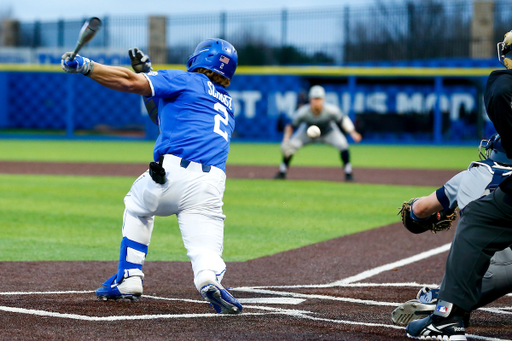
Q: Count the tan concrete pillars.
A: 3